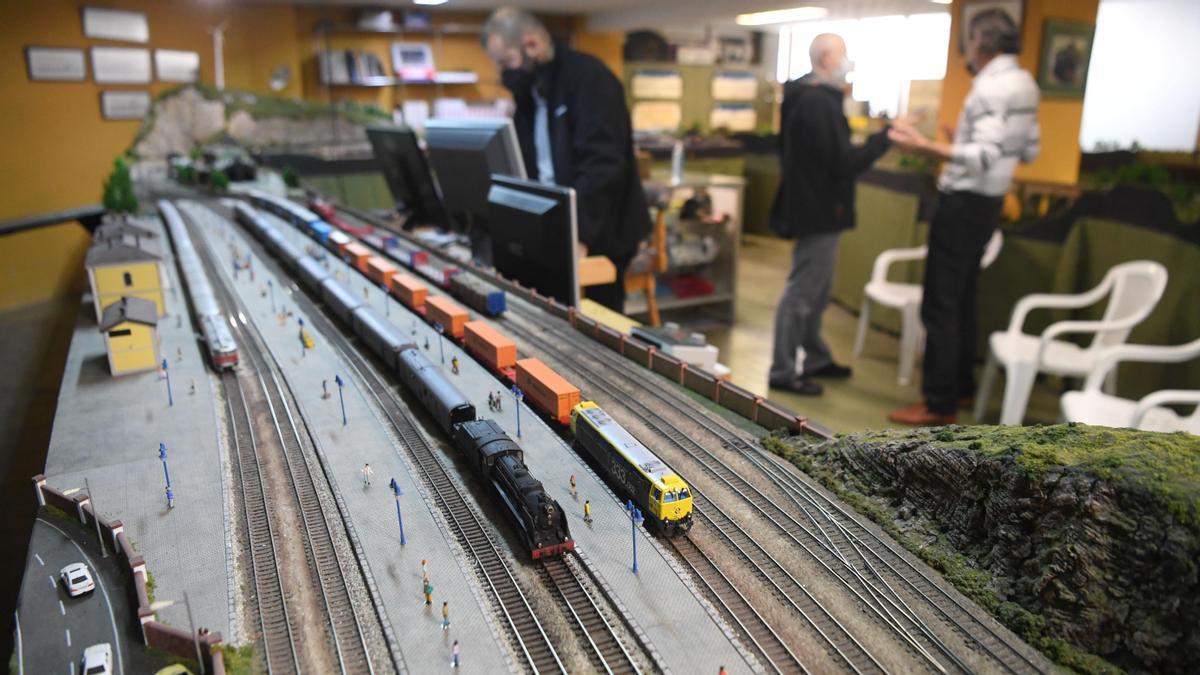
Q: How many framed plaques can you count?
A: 5